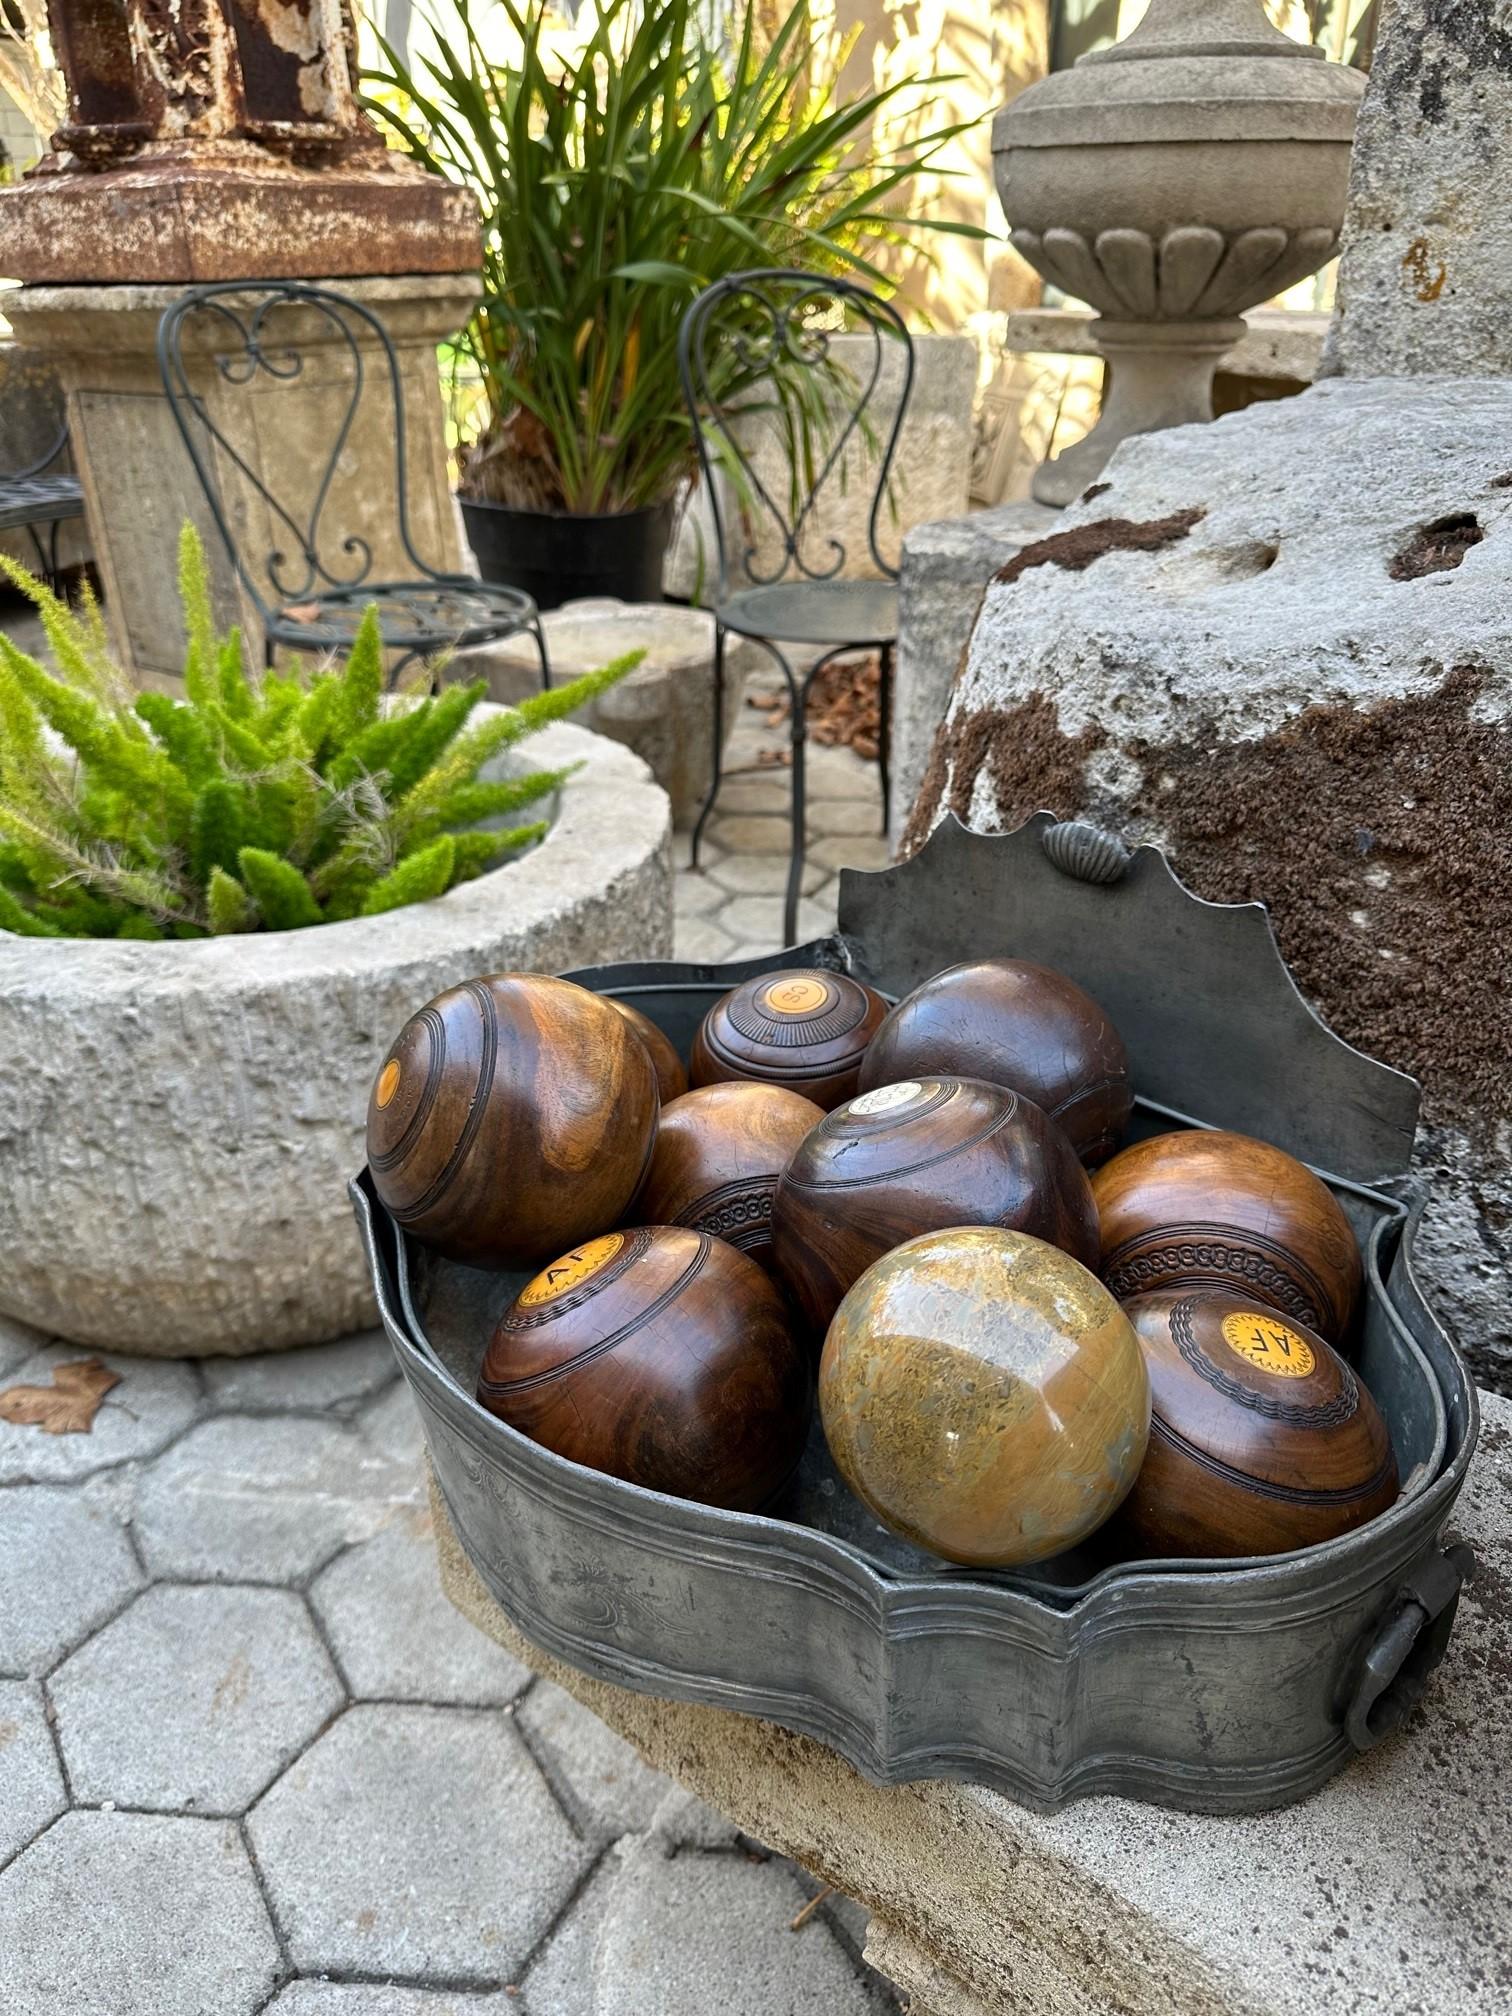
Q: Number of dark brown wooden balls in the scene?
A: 9